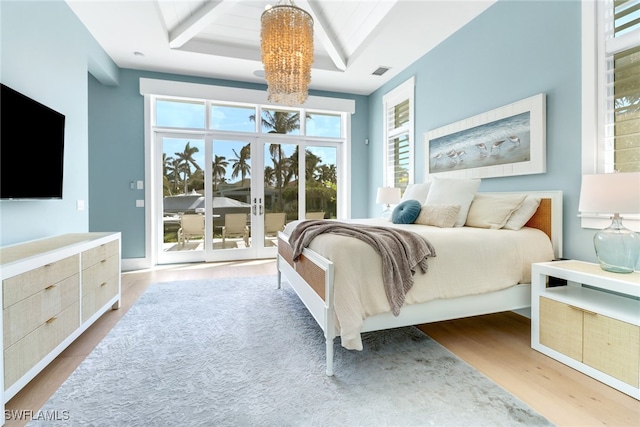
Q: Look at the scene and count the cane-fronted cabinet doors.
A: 2